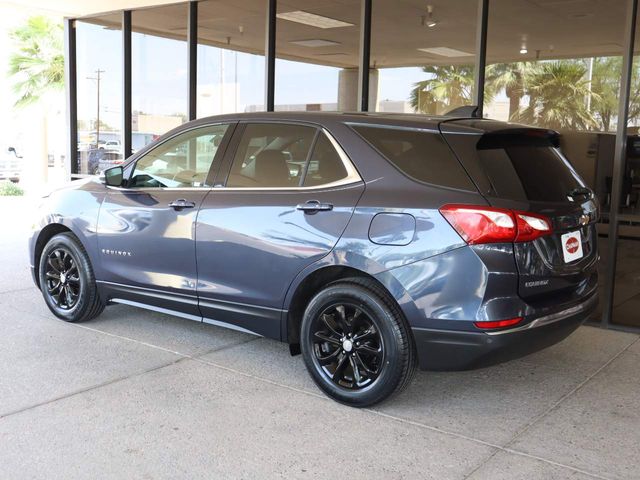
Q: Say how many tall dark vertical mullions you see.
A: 7